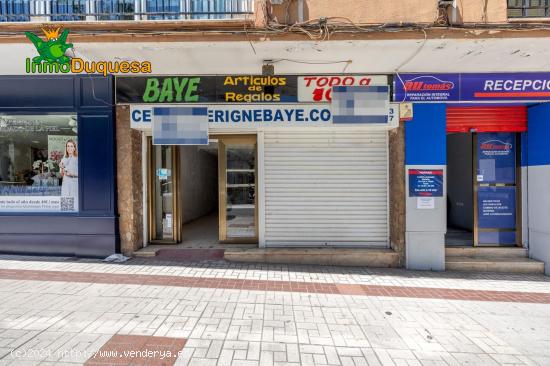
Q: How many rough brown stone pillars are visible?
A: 2